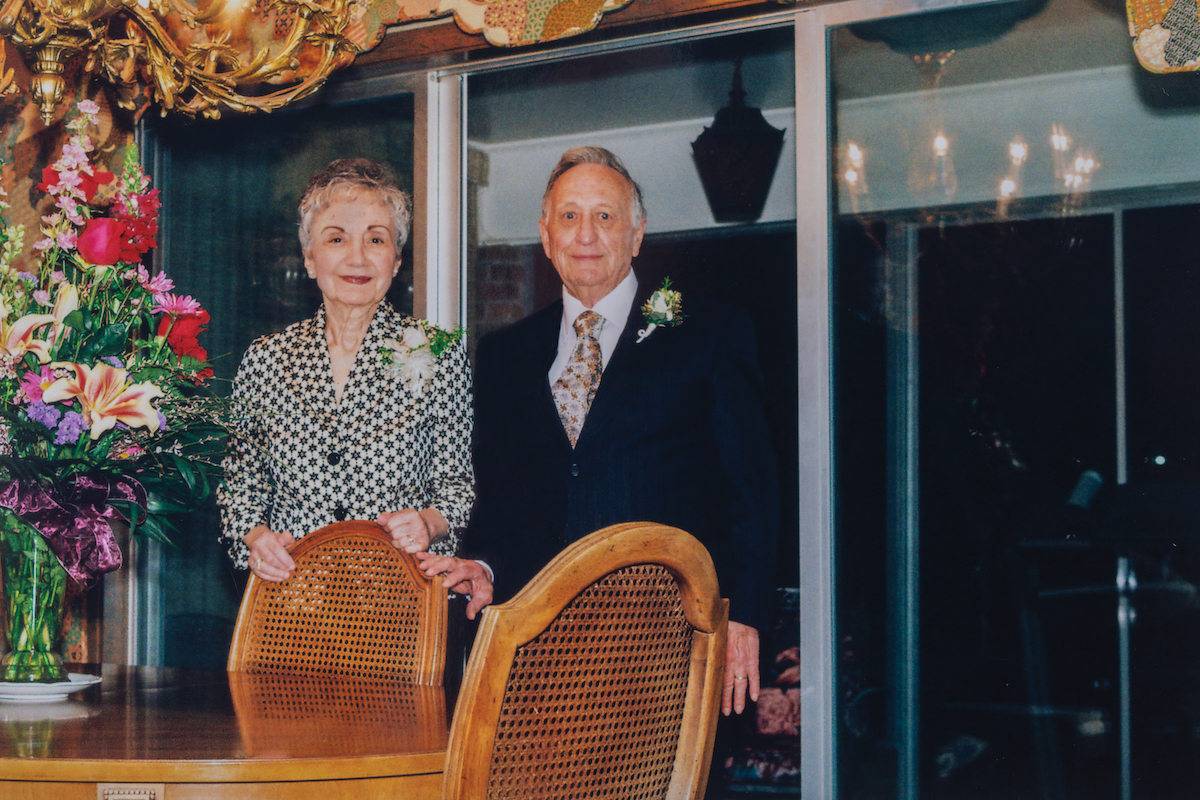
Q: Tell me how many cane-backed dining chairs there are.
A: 2